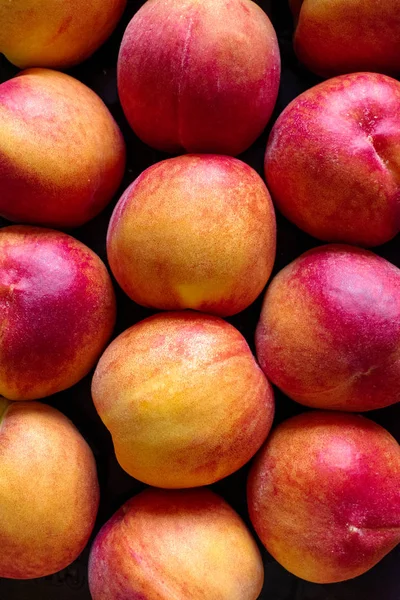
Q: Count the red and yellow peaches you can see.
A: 12